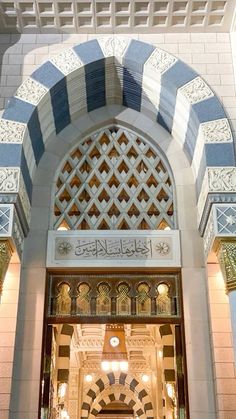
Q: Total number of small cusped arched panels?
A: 6